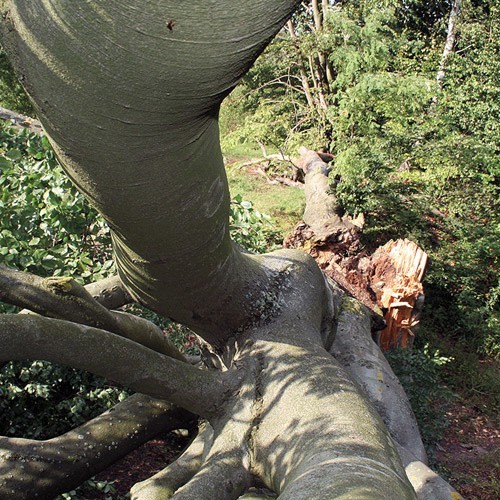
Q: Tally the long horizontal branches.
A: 3